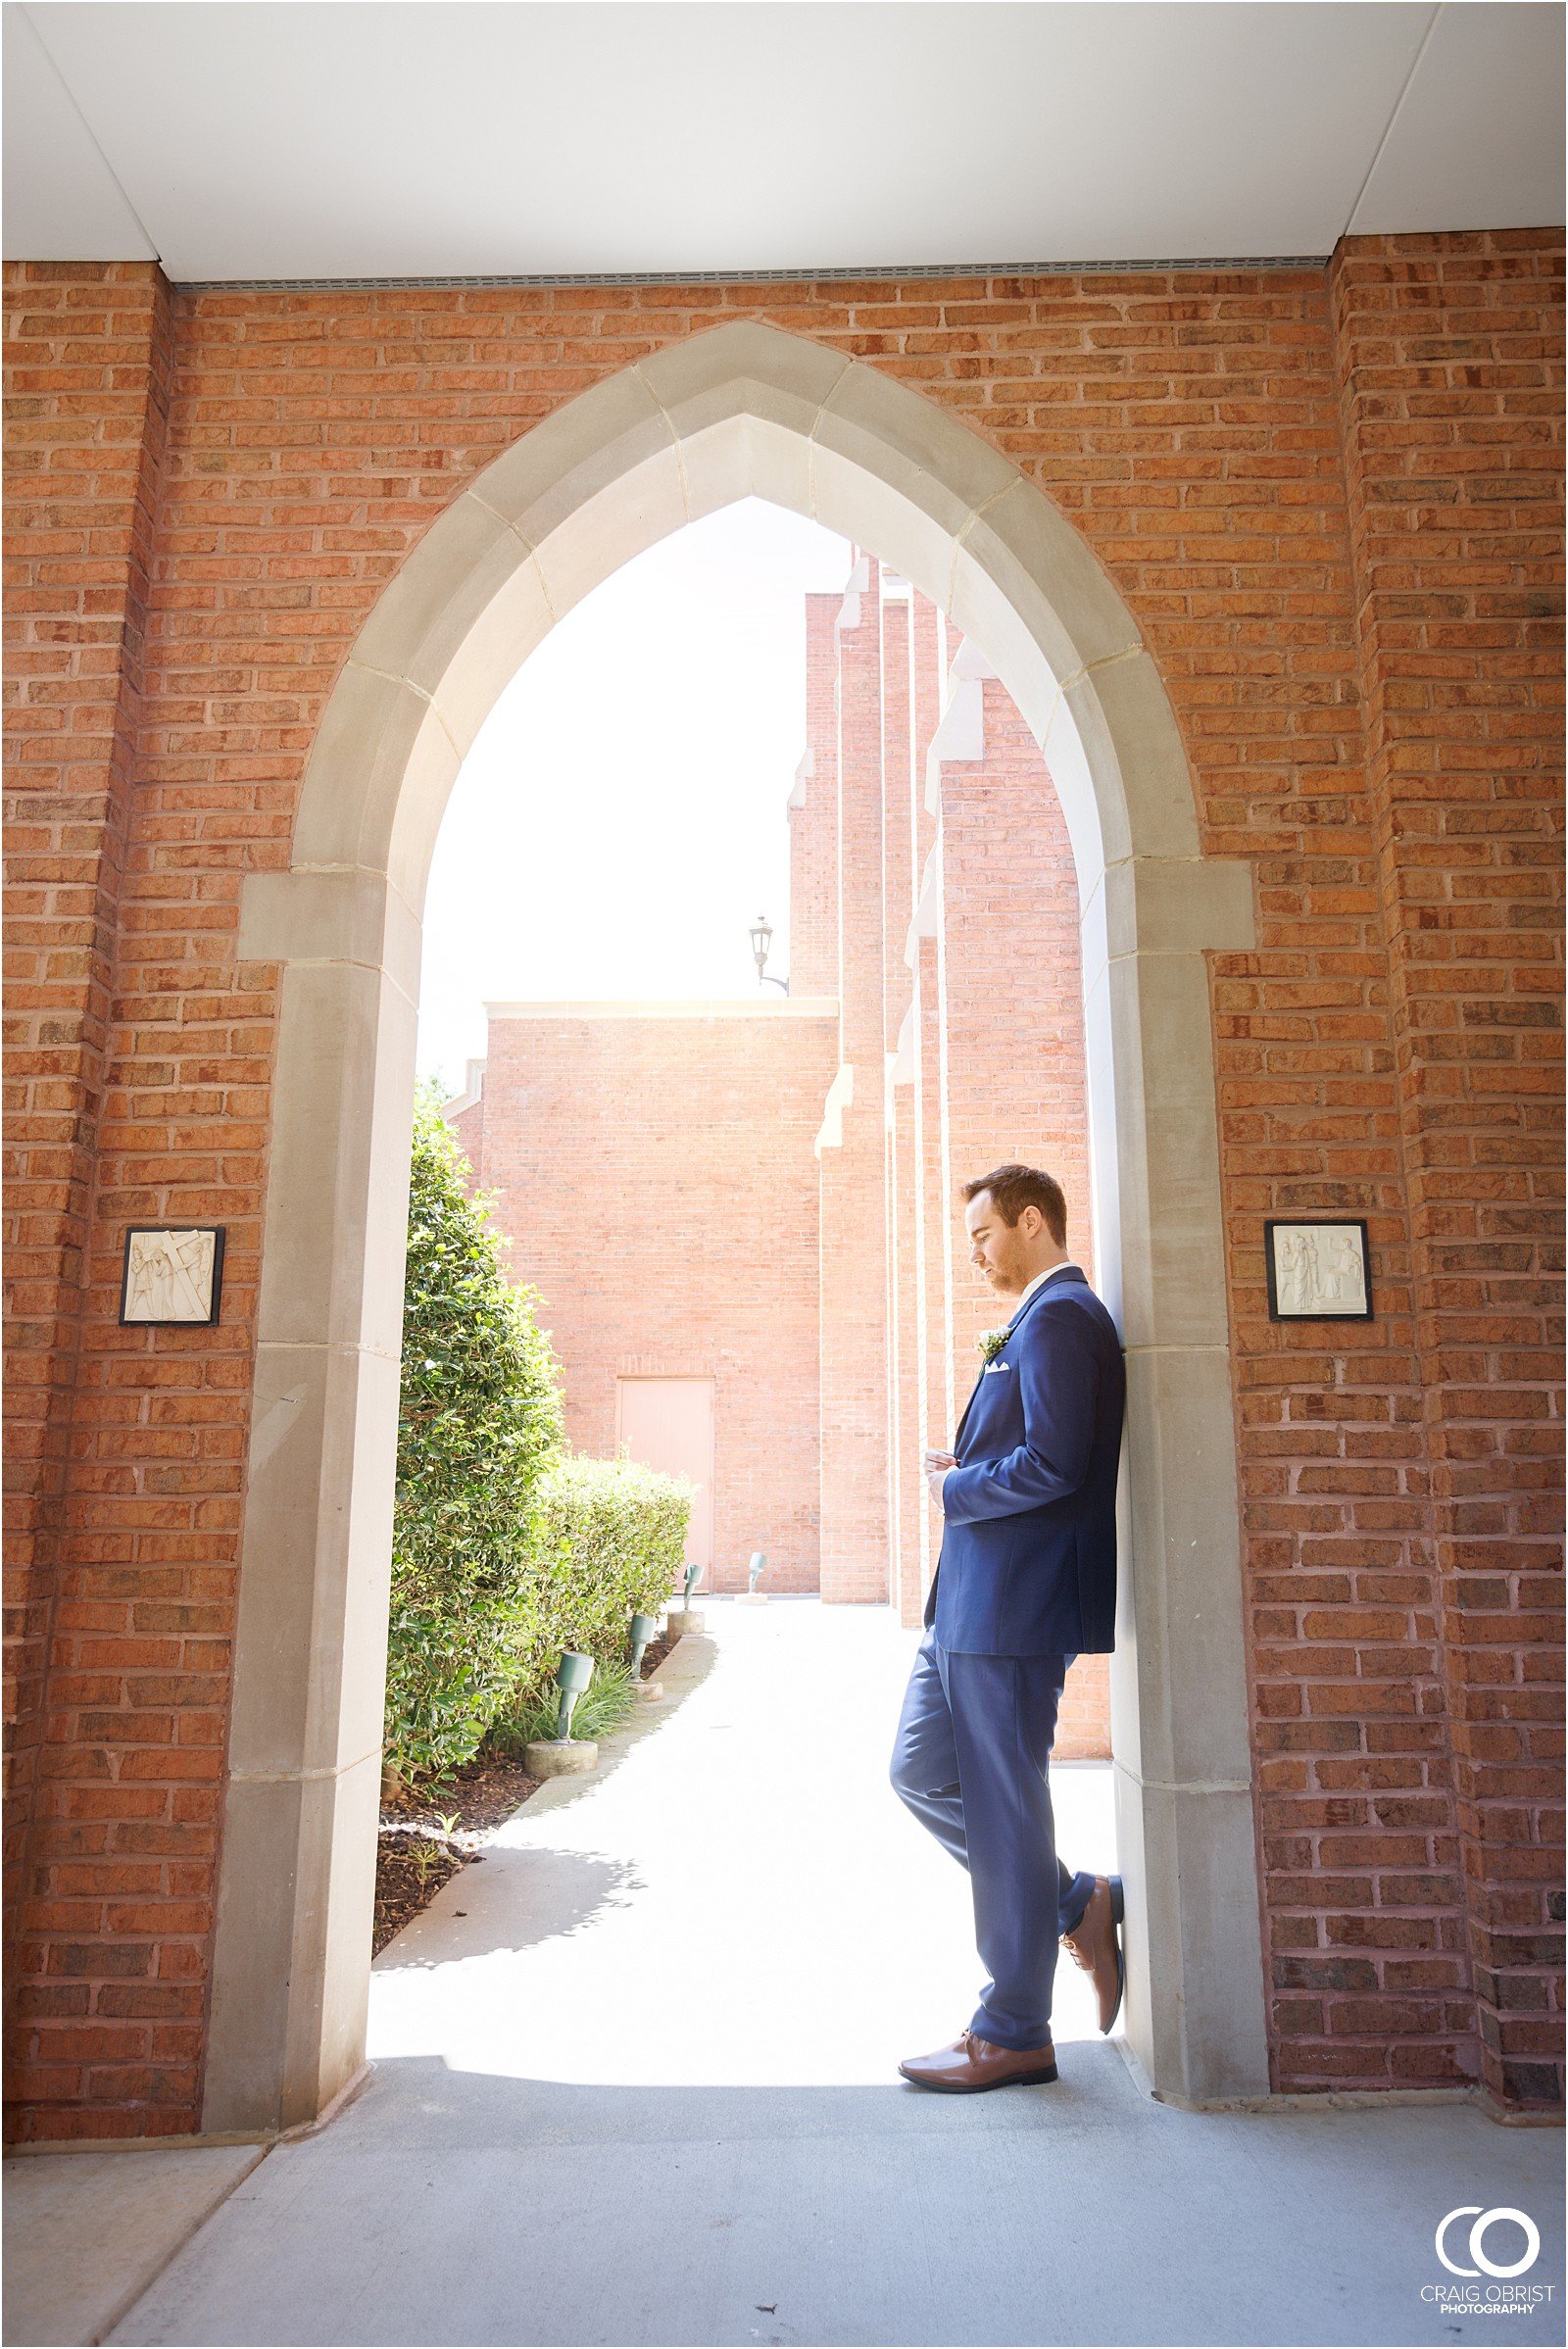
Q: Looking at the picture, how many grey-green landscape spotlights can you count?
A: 4